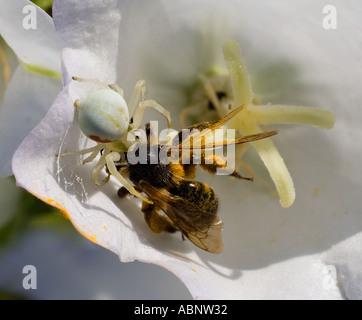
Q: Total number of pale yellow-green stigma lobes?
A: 3